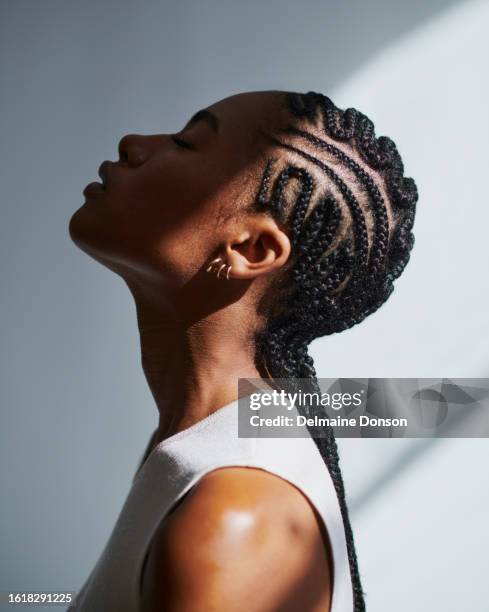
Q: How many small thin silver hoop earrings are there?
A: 3